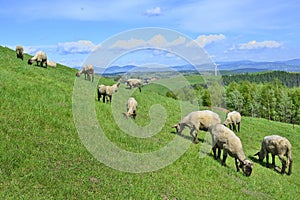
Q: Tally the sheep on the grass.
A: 11